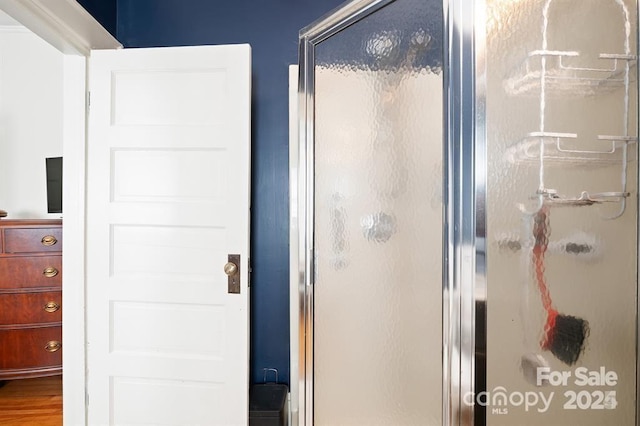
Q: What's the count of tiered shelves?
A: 3